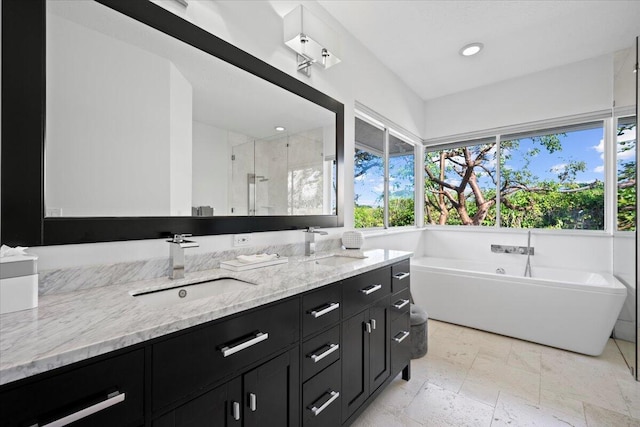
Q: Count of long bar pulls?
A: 9